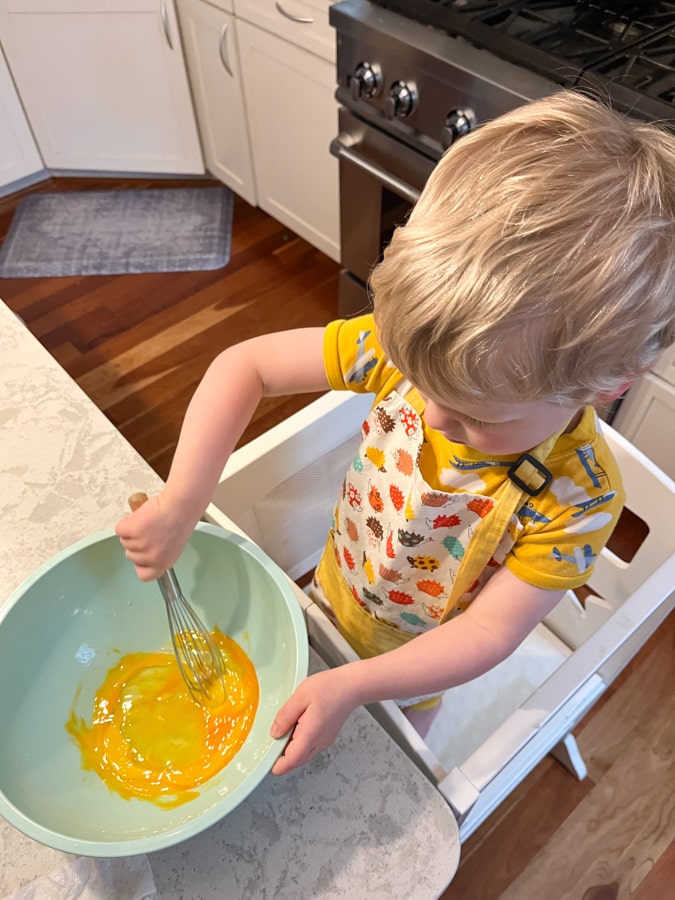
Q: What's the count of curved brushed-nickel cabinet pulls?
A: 3